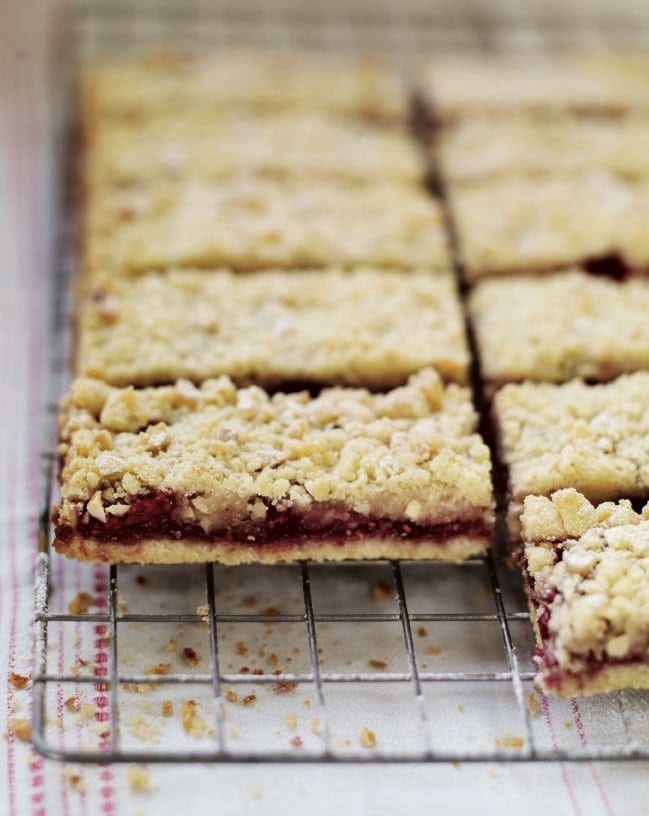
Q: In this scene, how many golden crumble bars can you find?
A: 11